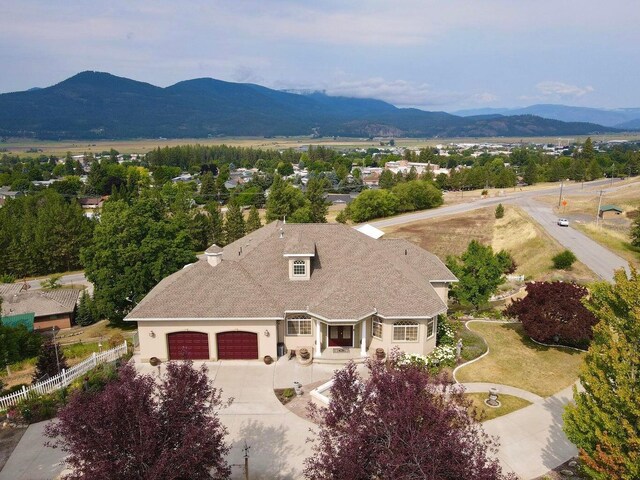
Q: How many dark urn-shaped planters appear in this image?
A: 4